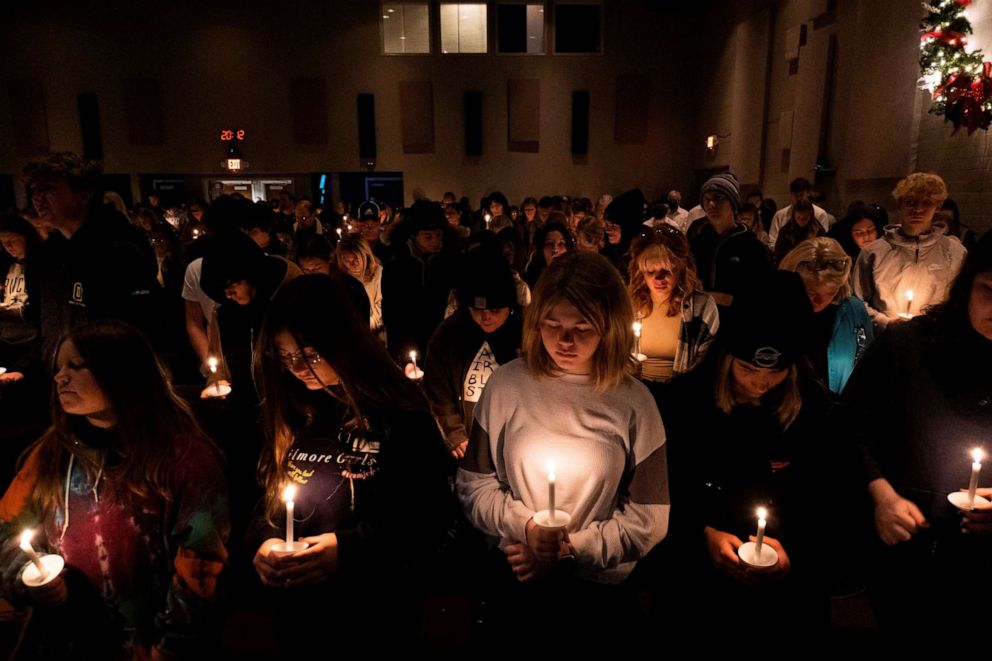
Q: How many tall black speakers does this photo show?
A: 4